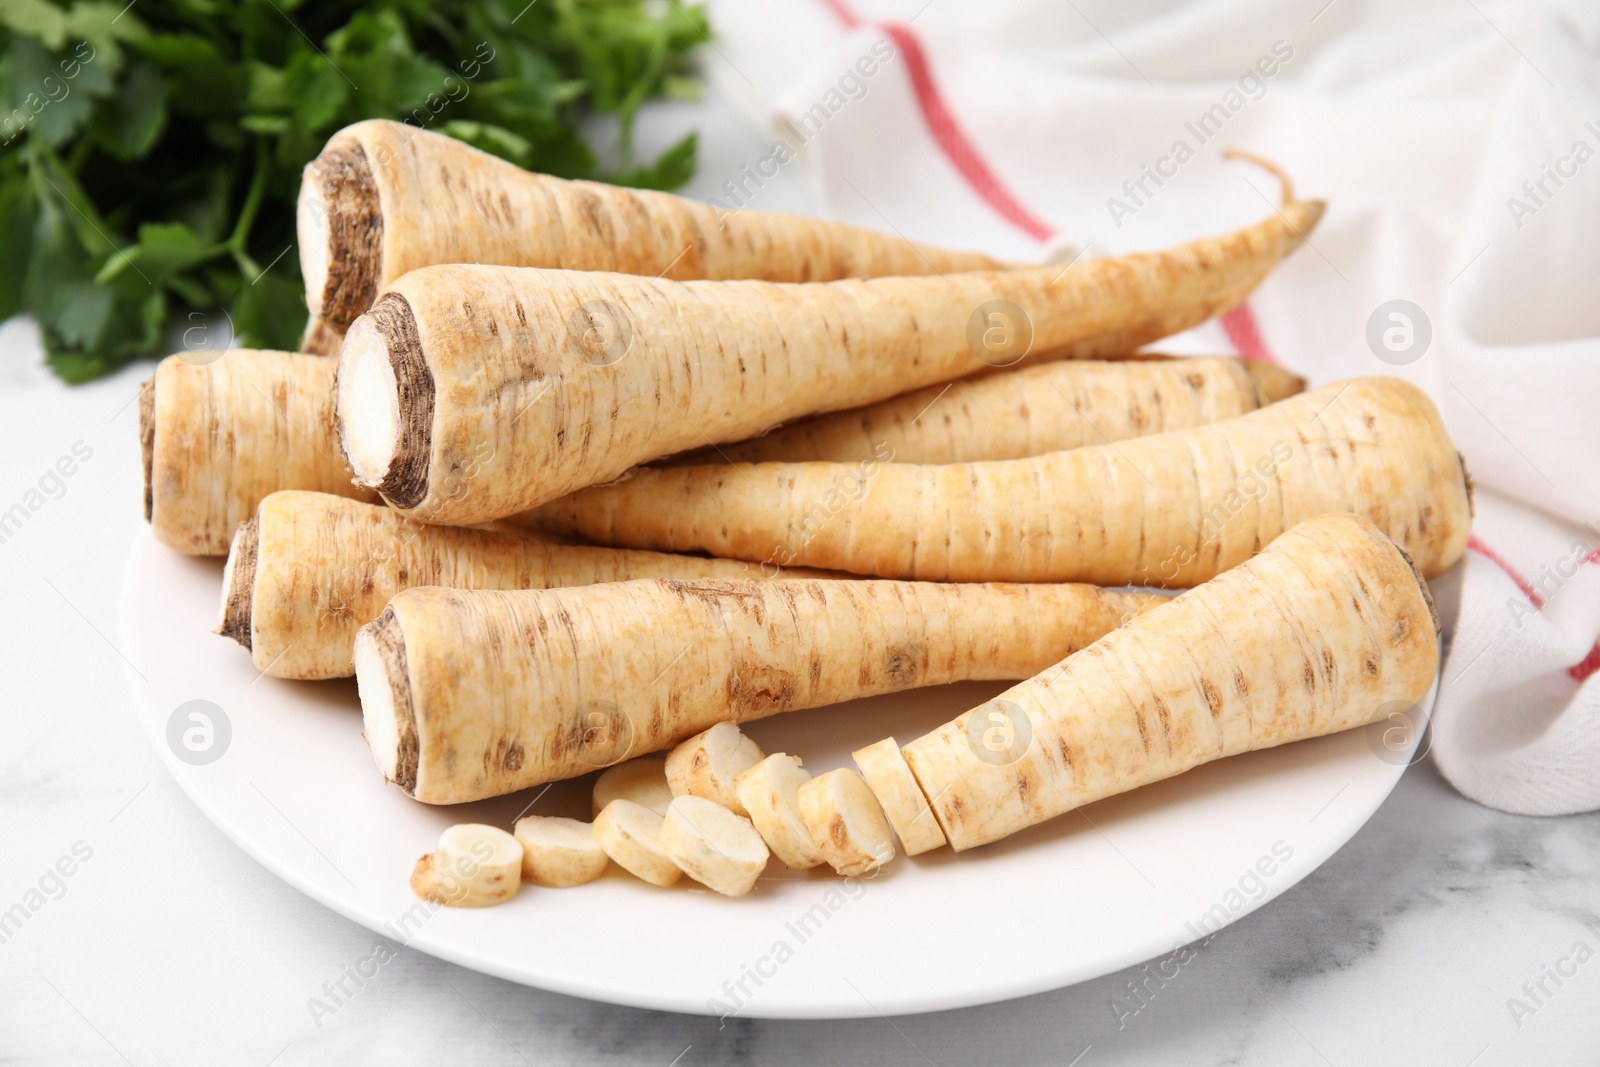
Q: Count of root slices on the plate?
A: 9